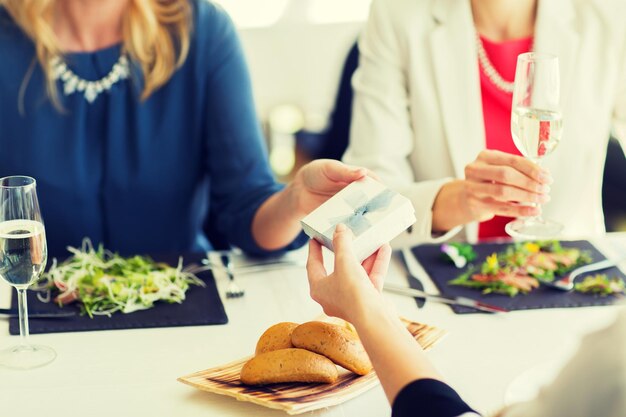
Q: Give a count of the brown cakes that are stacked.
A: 3